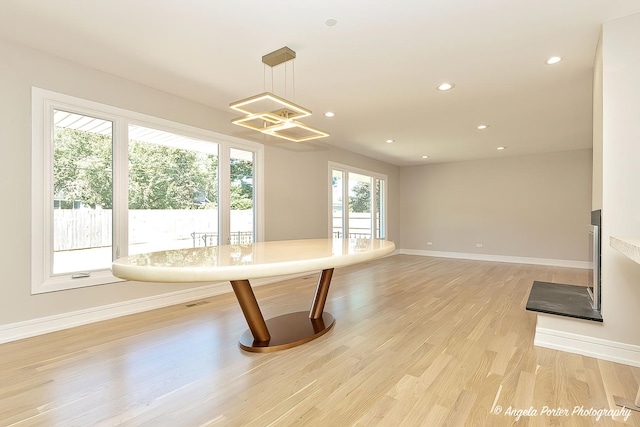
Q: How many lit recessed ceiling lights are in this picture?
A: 7